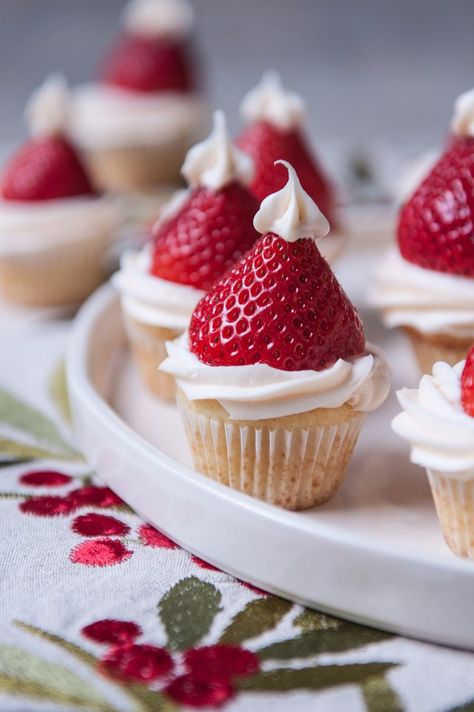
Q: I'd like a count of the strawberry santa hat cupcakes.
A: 7